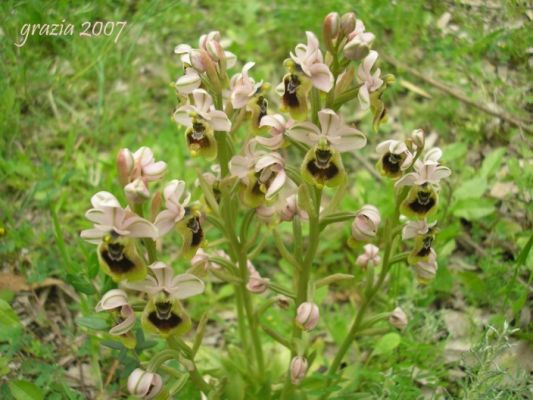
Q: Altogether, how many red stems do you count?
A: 0